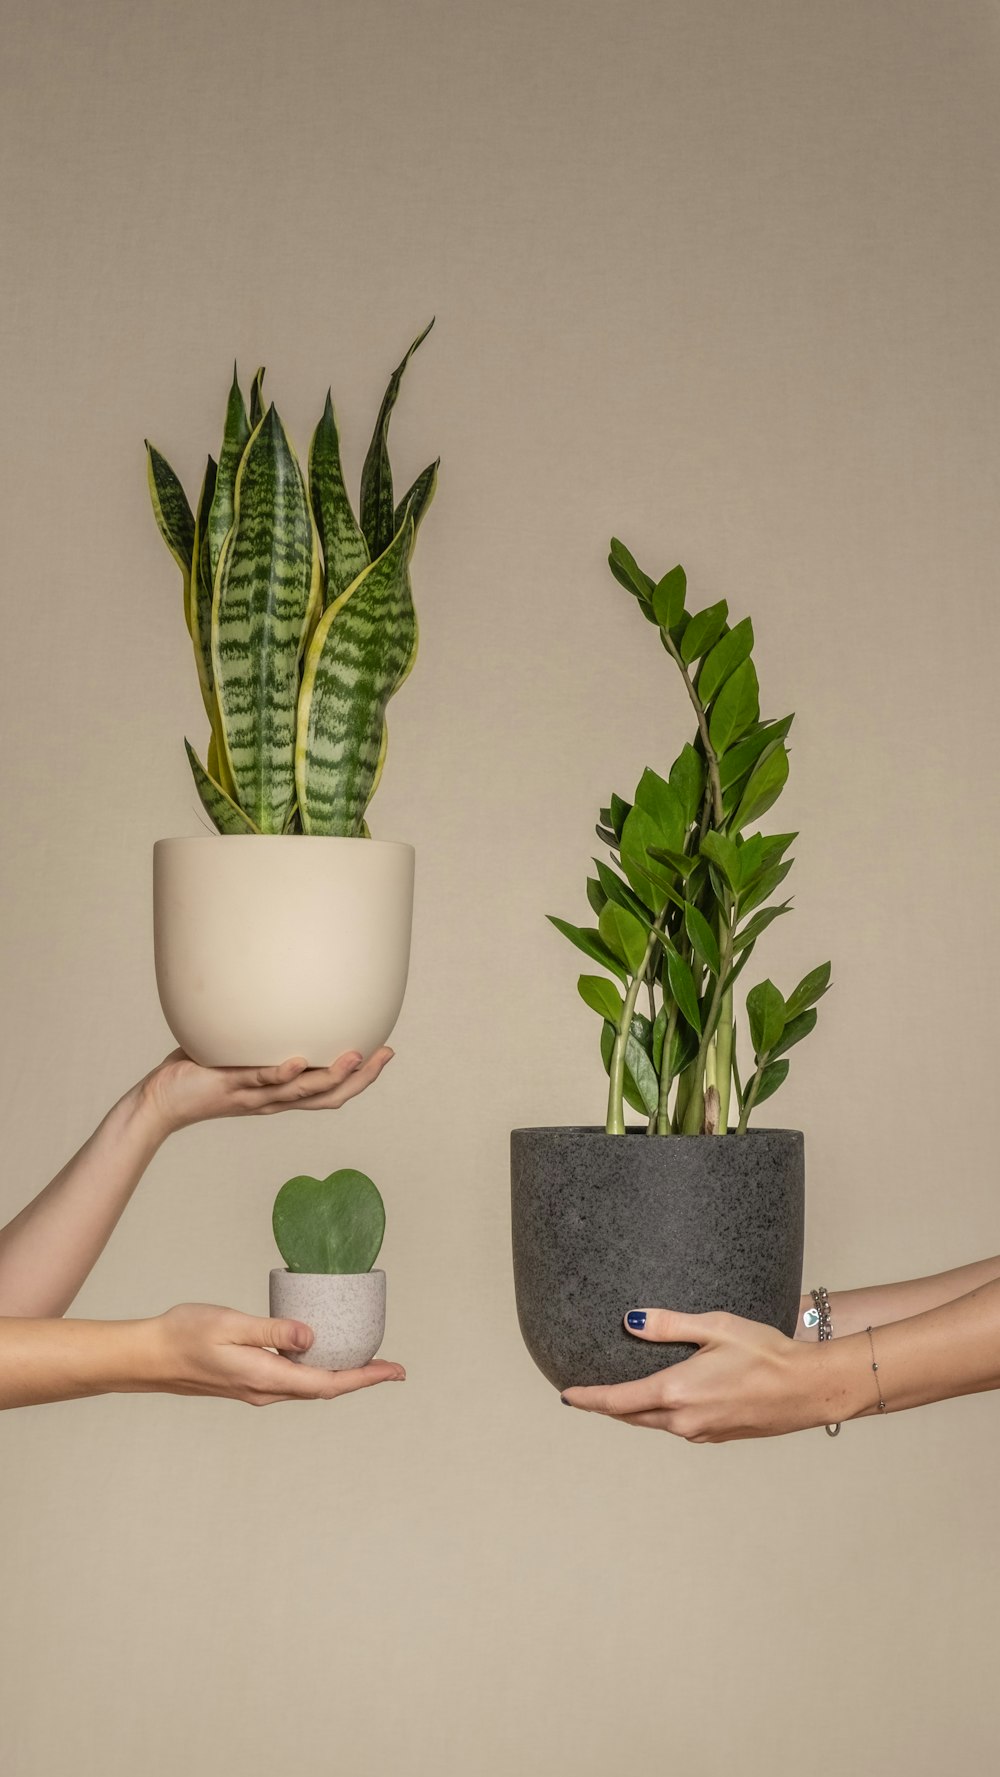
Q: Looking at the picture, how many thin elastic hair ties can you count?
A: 0